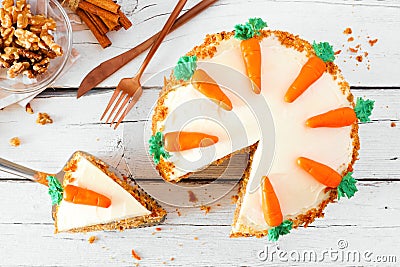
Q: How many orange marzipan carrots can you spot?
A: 8